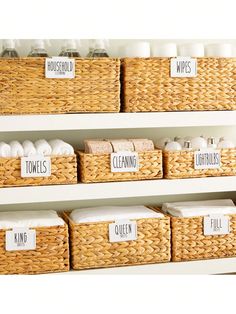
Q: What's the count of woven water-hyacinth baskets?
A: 8